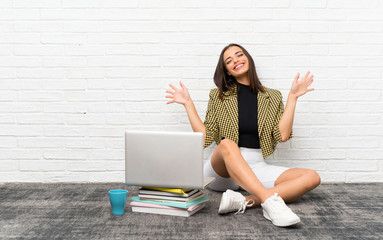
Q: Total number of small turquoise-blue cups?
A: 1